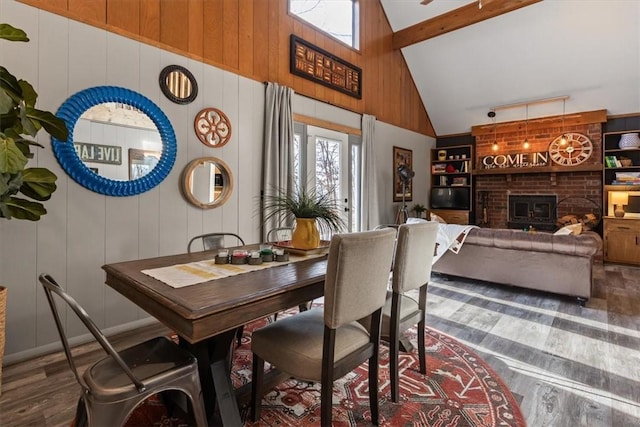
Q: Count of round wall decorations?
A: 5